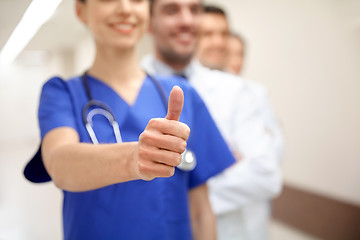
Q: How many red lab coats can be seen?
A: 0